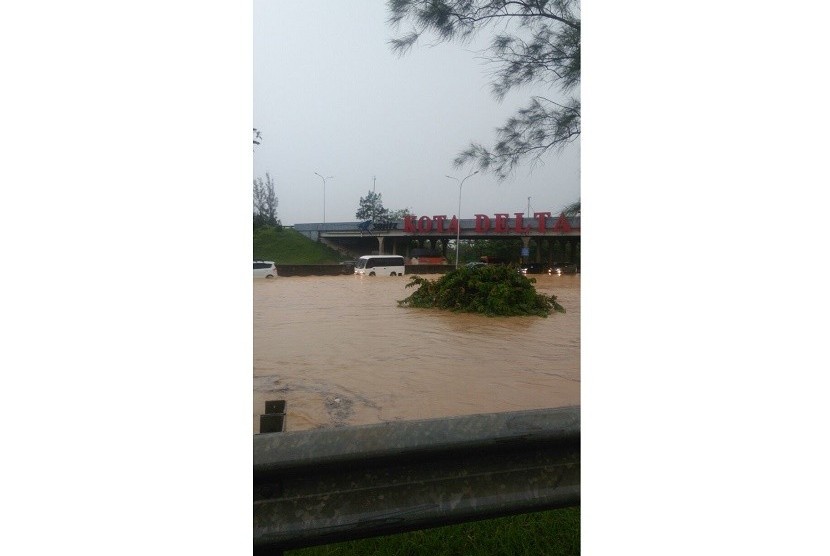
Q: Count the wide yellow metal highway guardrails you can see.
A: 0